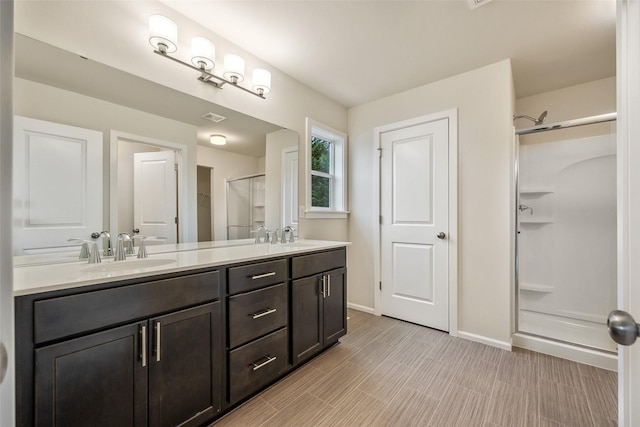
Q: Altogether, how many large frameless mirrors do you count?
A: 1